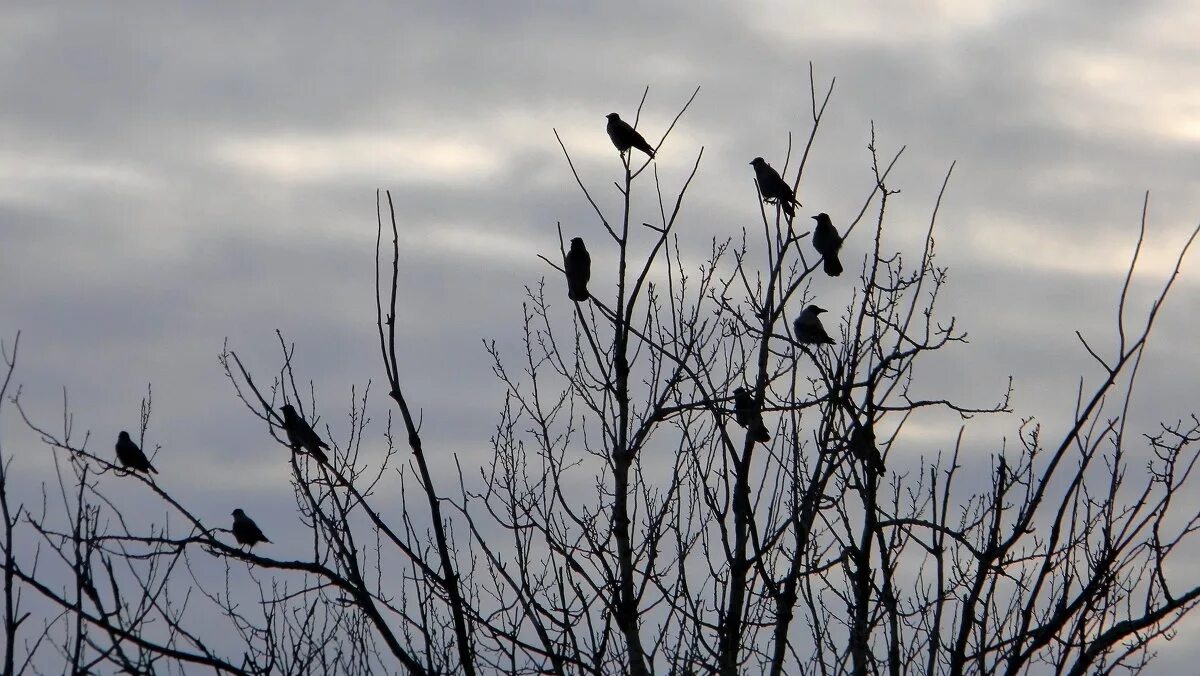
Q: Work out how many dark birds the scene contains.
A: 10